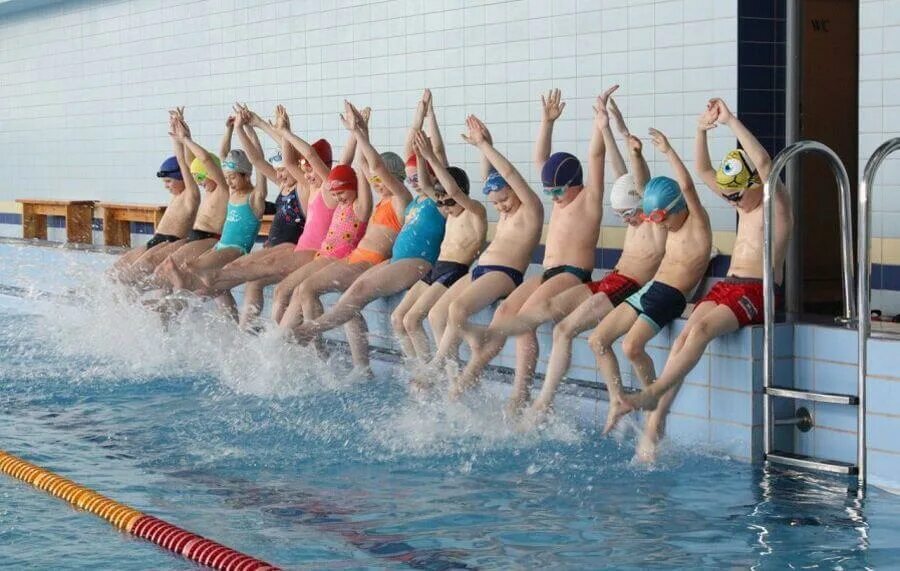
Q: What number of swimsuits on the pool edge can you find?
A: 14